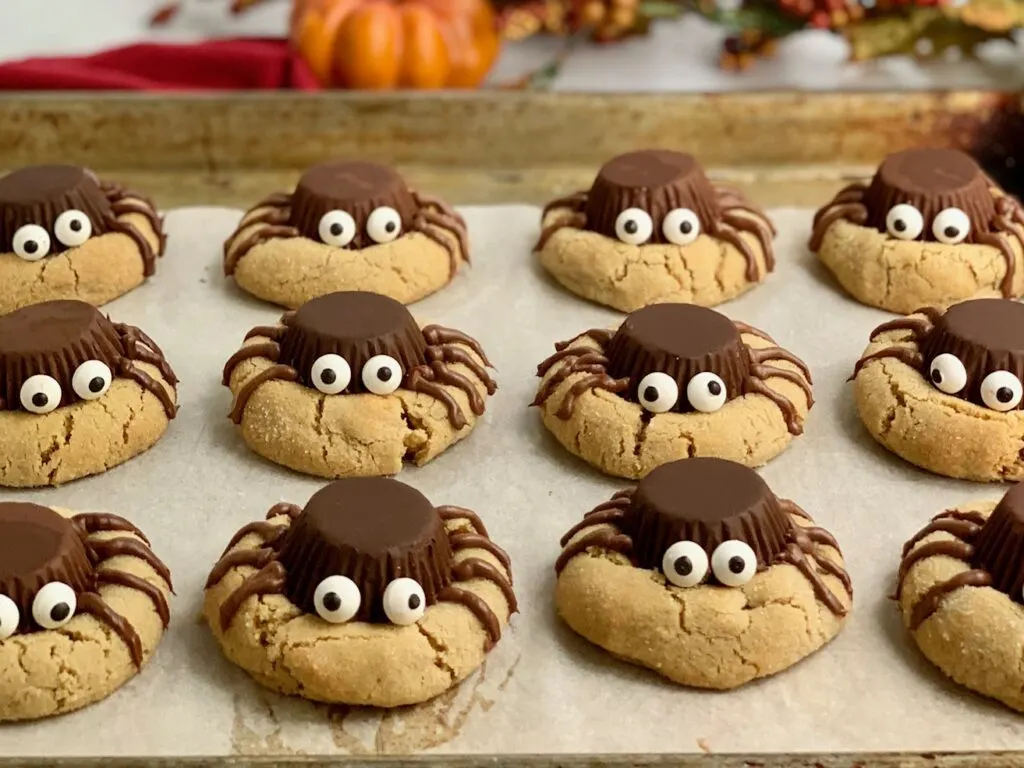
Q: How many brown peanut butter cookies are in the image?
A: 12